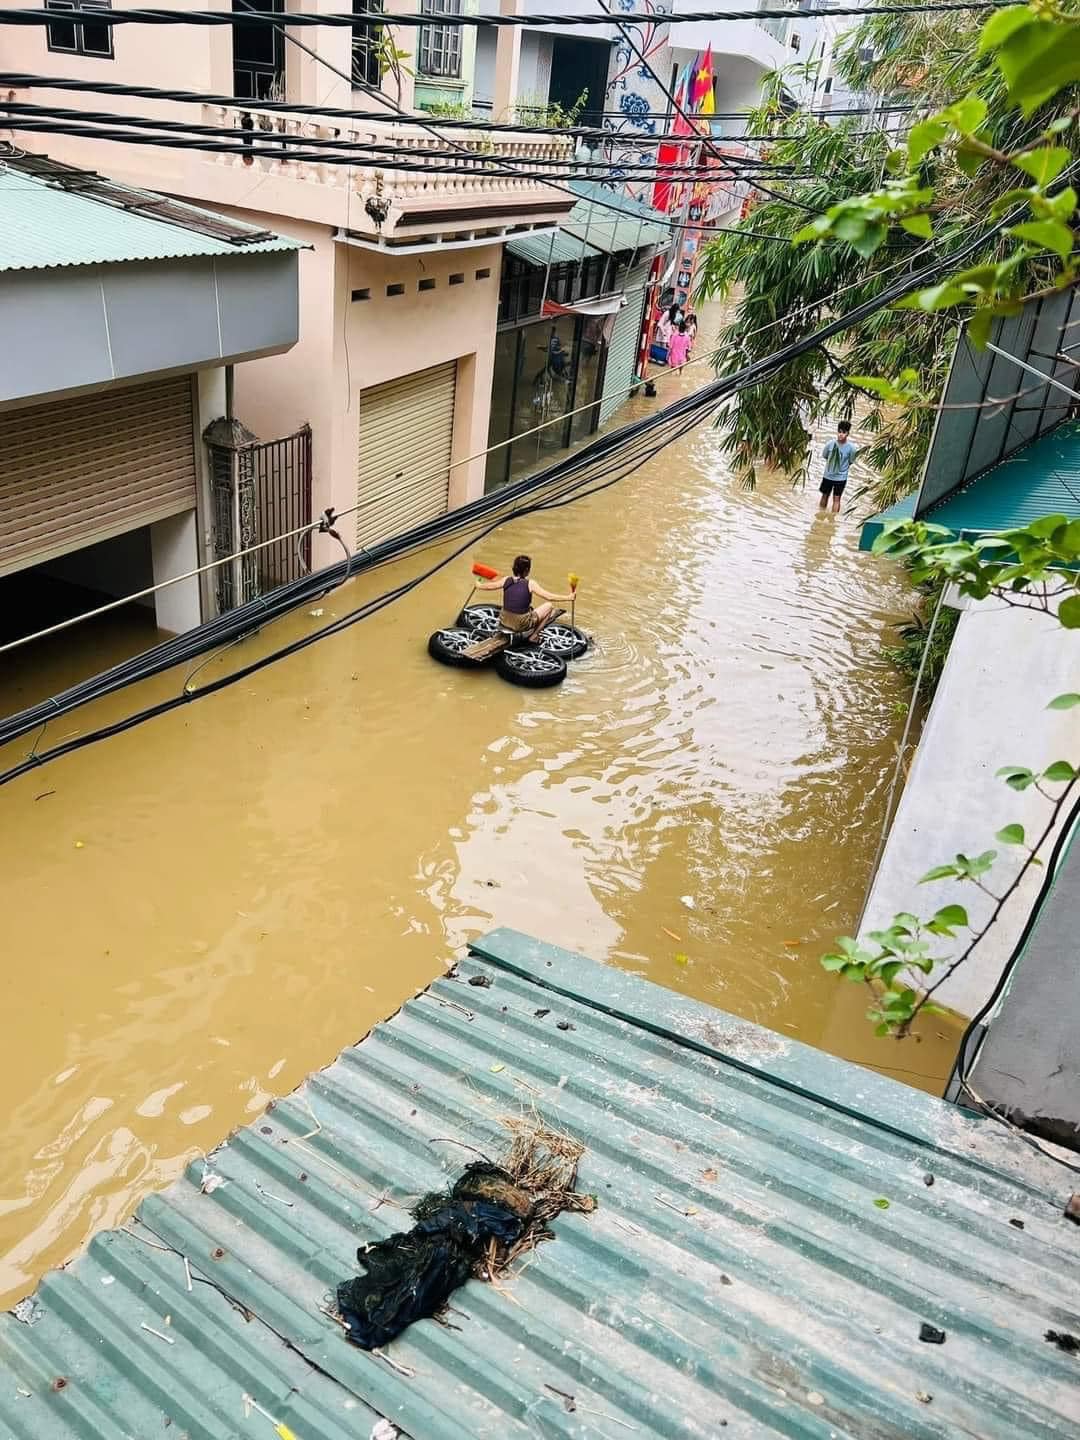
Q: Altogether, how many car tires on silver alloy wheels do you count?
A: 4